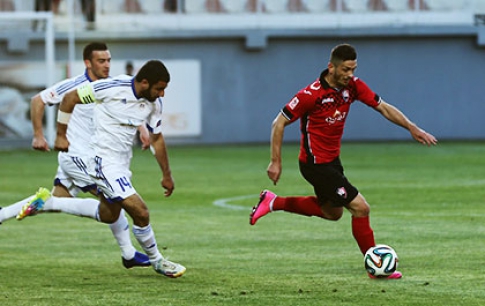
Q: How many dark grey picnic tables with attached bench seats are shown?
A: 0